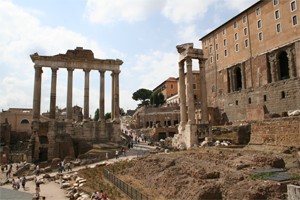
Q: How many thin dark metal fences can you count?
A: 1